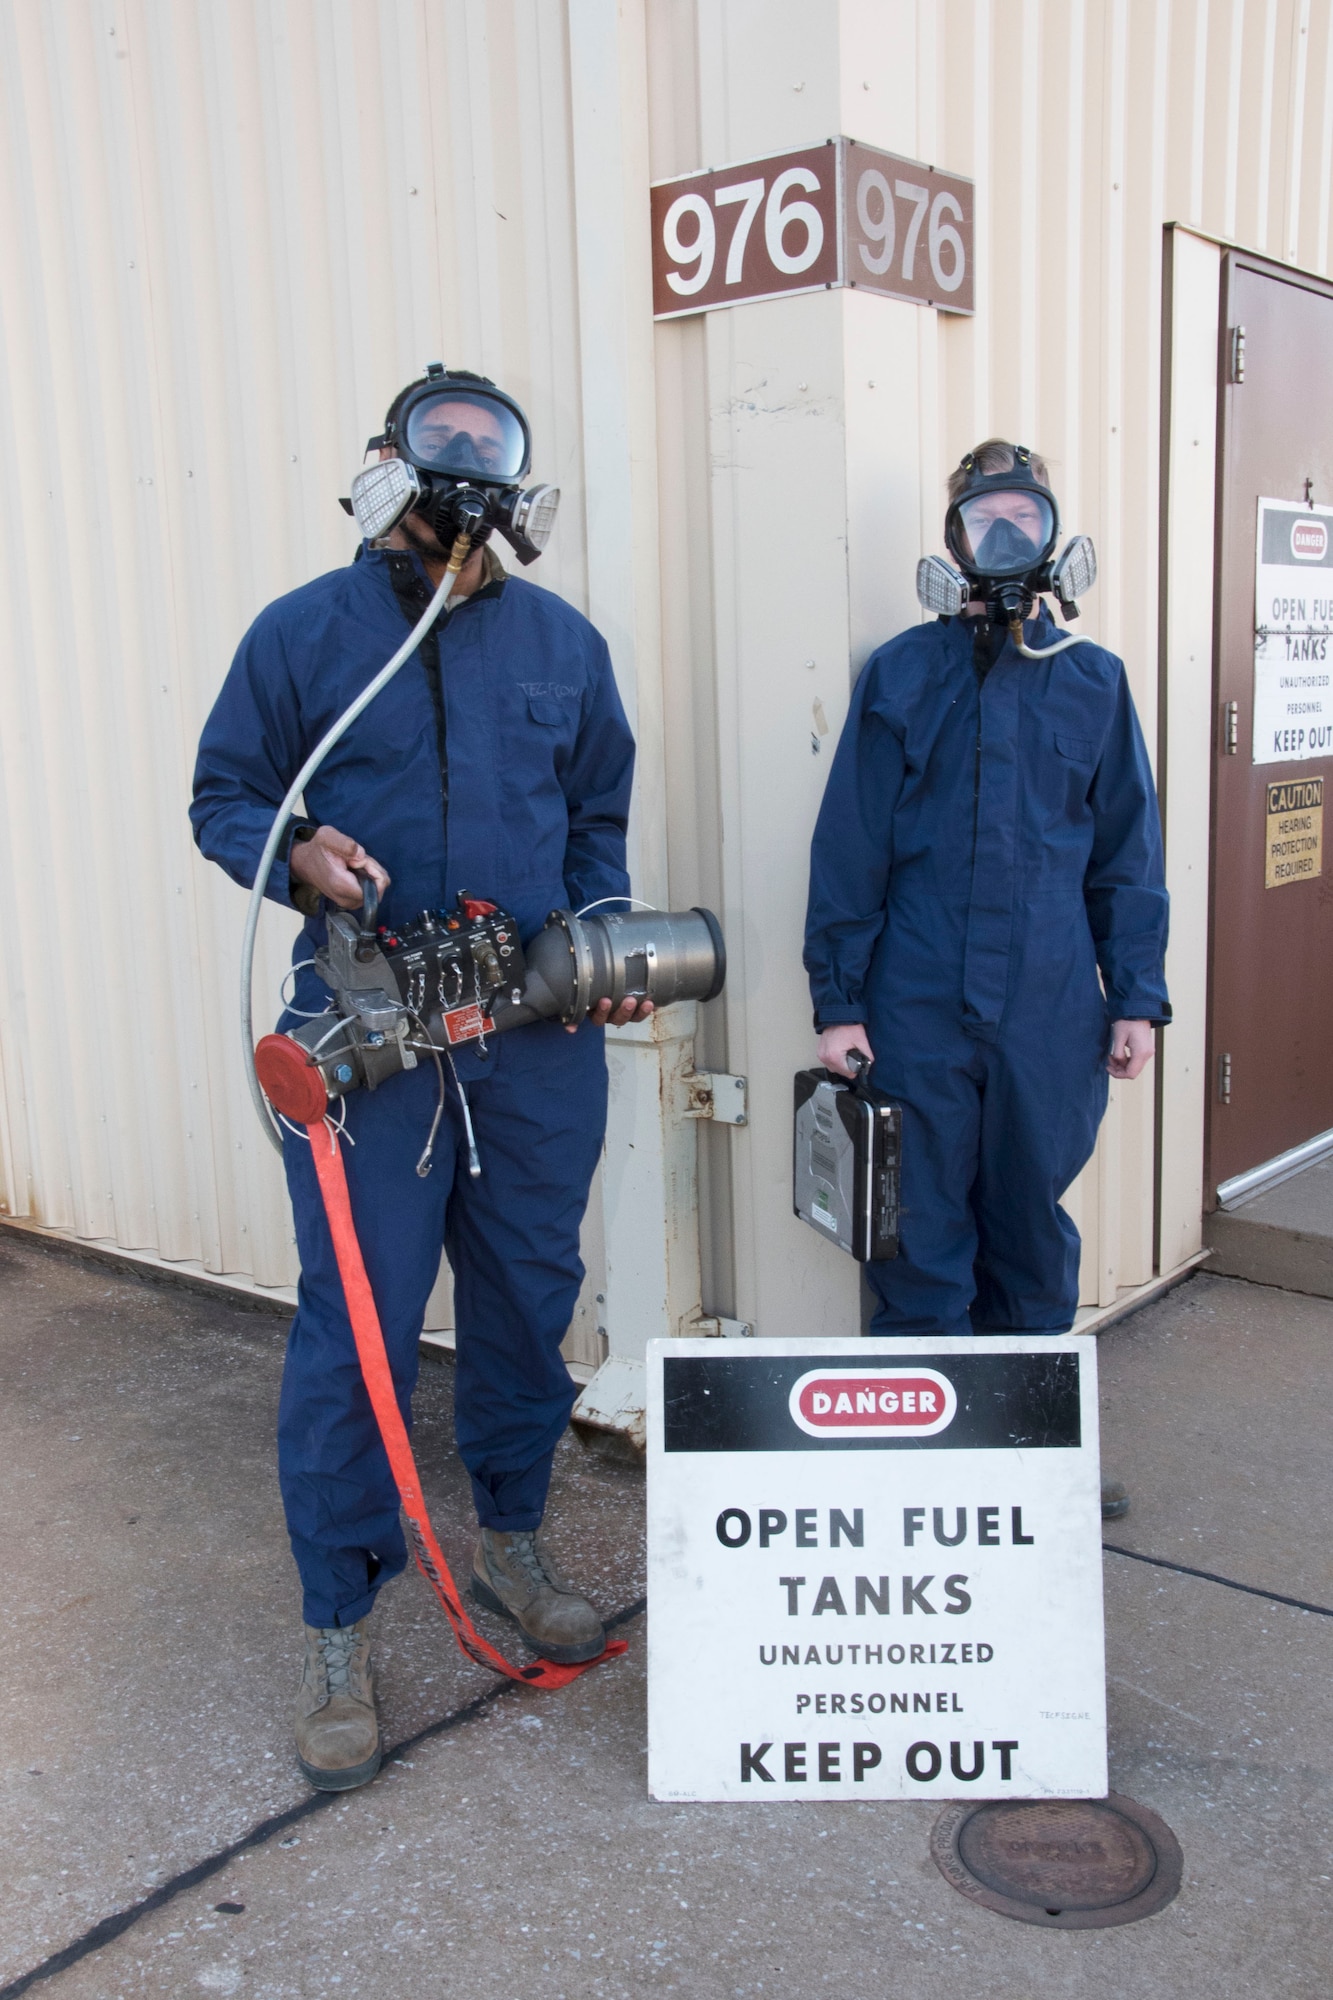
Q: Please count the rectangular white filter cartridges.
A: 4